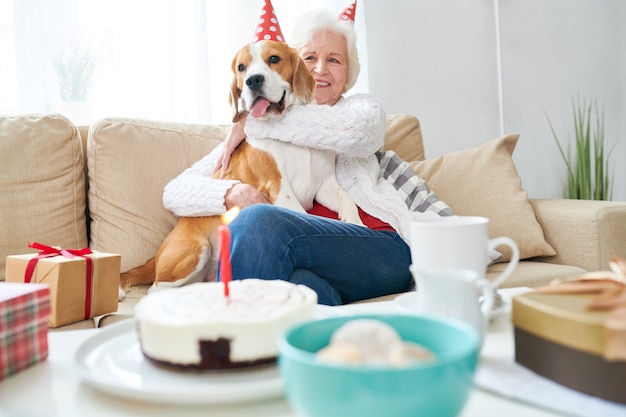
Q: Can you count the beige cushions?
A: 4